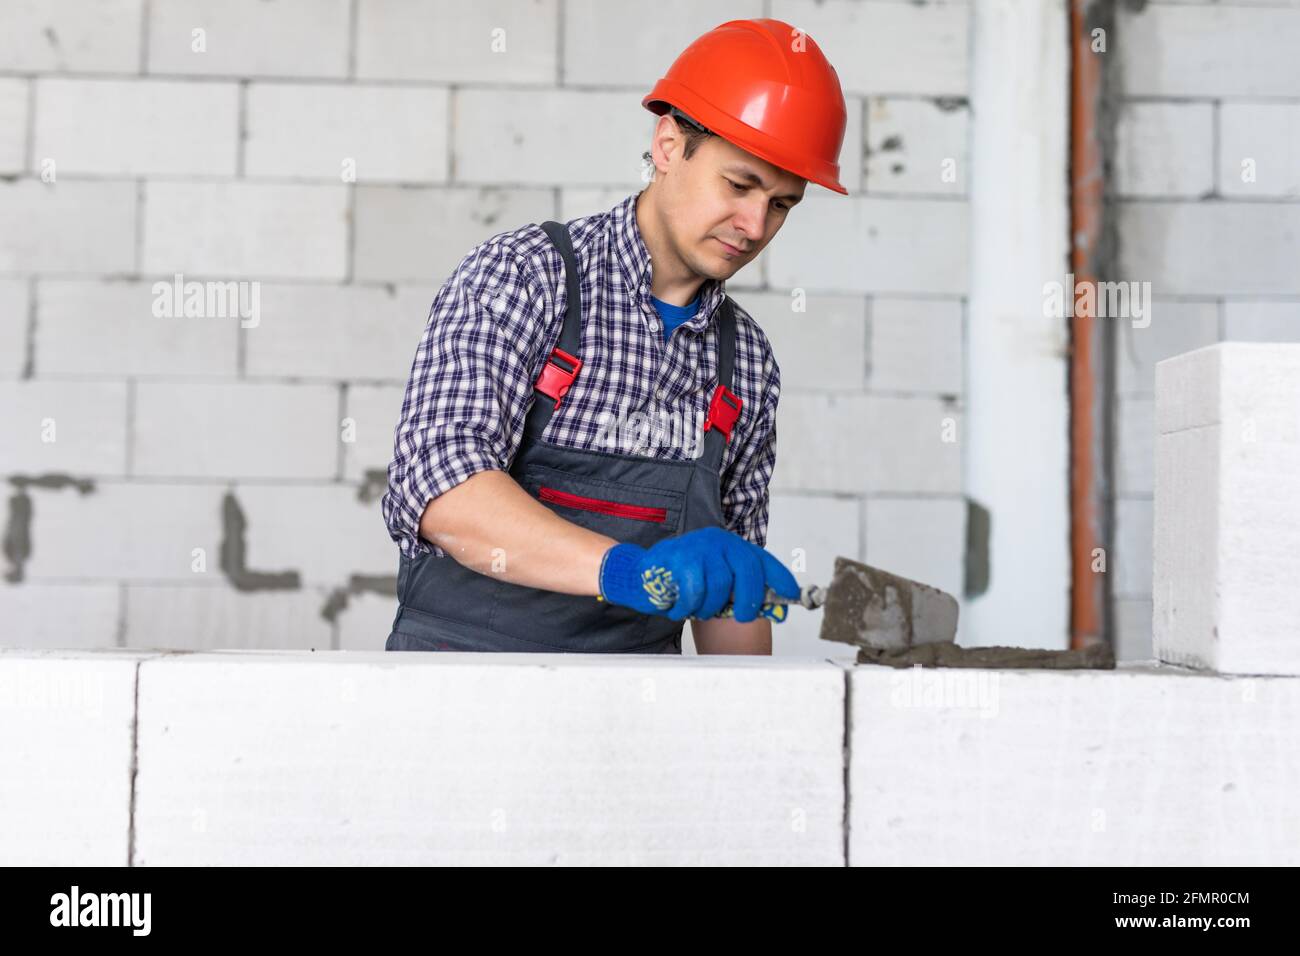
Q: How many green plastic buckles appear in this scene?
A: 0